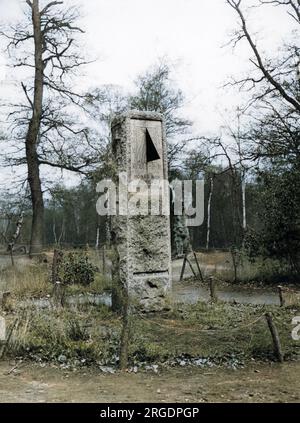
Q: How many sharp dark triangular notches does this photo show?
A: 1